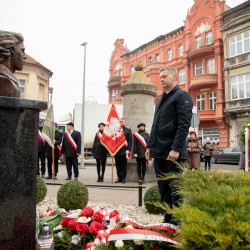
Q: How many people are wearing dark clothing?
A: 7